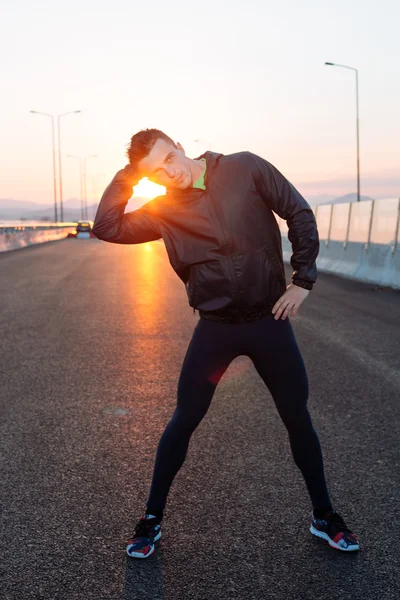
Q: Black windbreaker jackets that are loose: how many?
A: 1